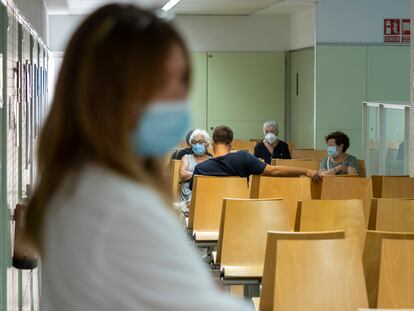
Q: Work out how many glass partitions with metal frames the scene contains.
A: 1